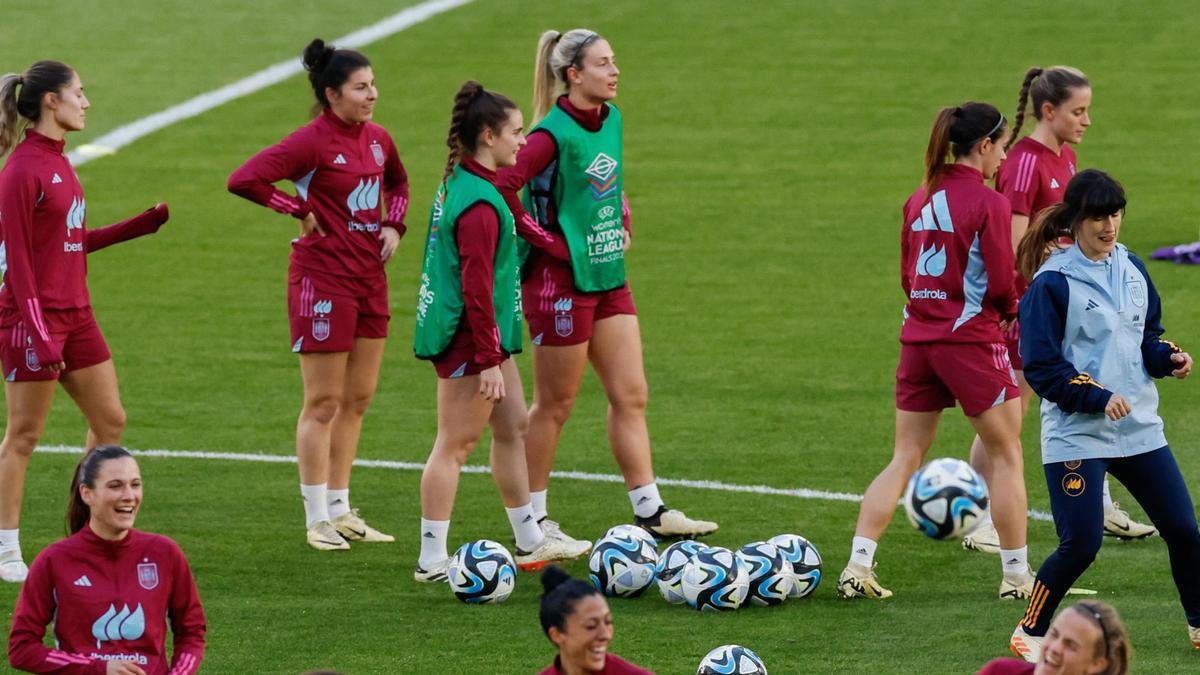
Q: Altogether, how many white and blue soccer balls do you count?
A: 9